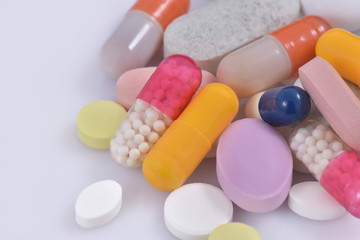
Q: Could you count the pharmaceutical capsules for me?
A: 7